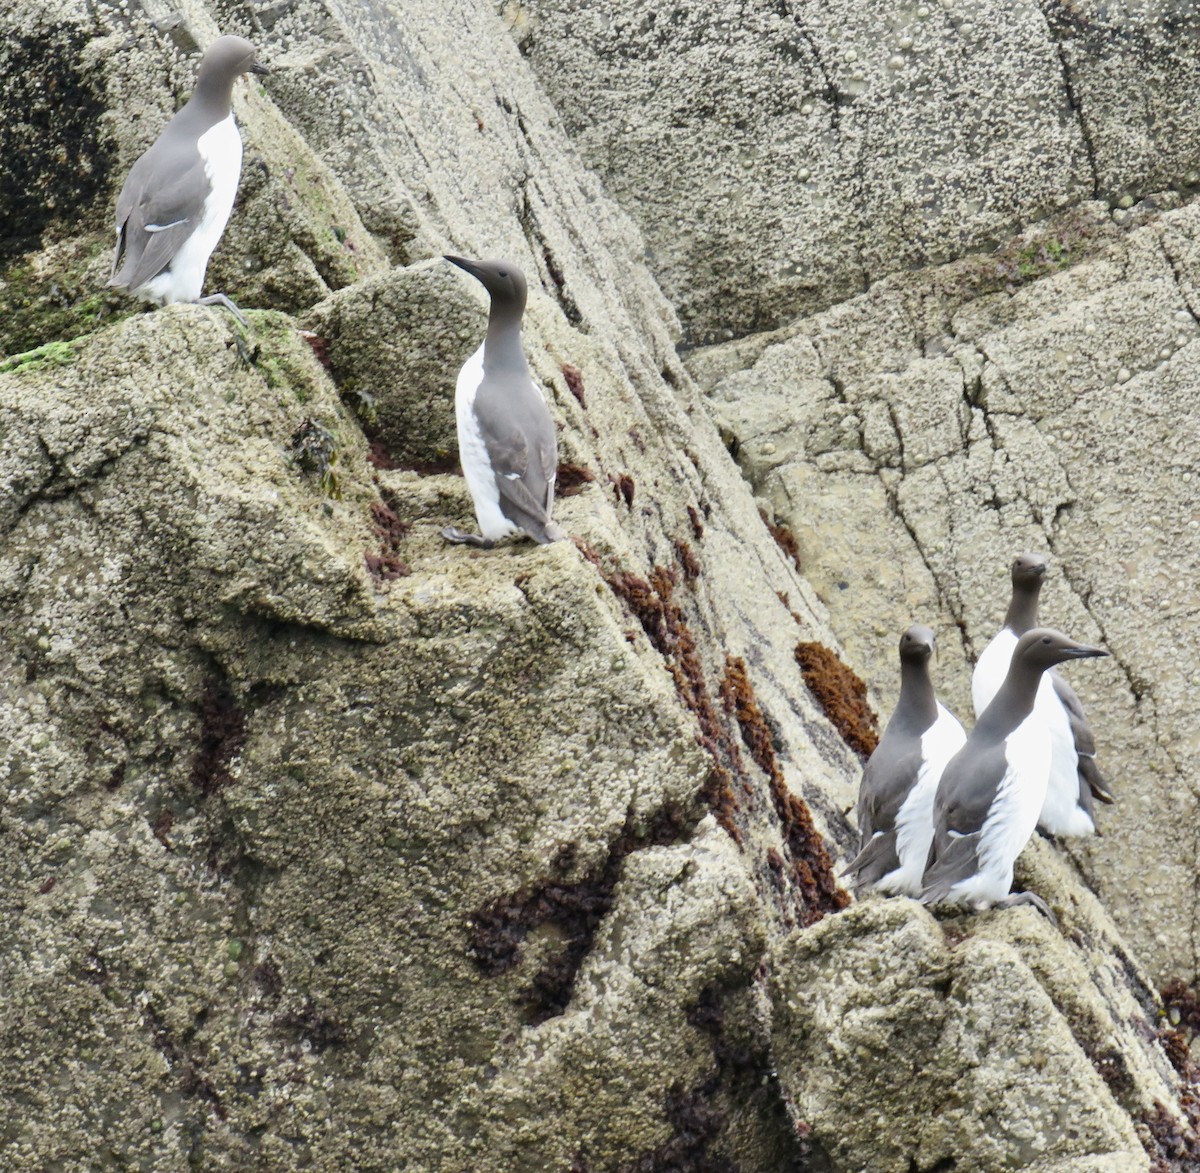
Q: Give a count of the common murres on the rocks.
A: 5